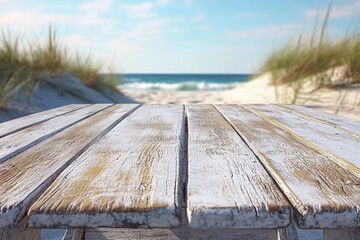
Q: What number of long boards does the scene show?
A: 8